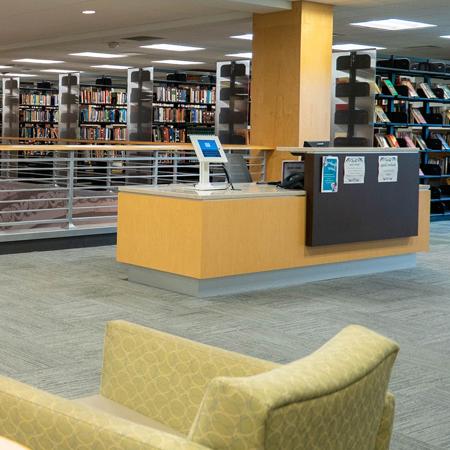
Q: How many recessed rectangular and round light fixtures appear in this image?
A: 14